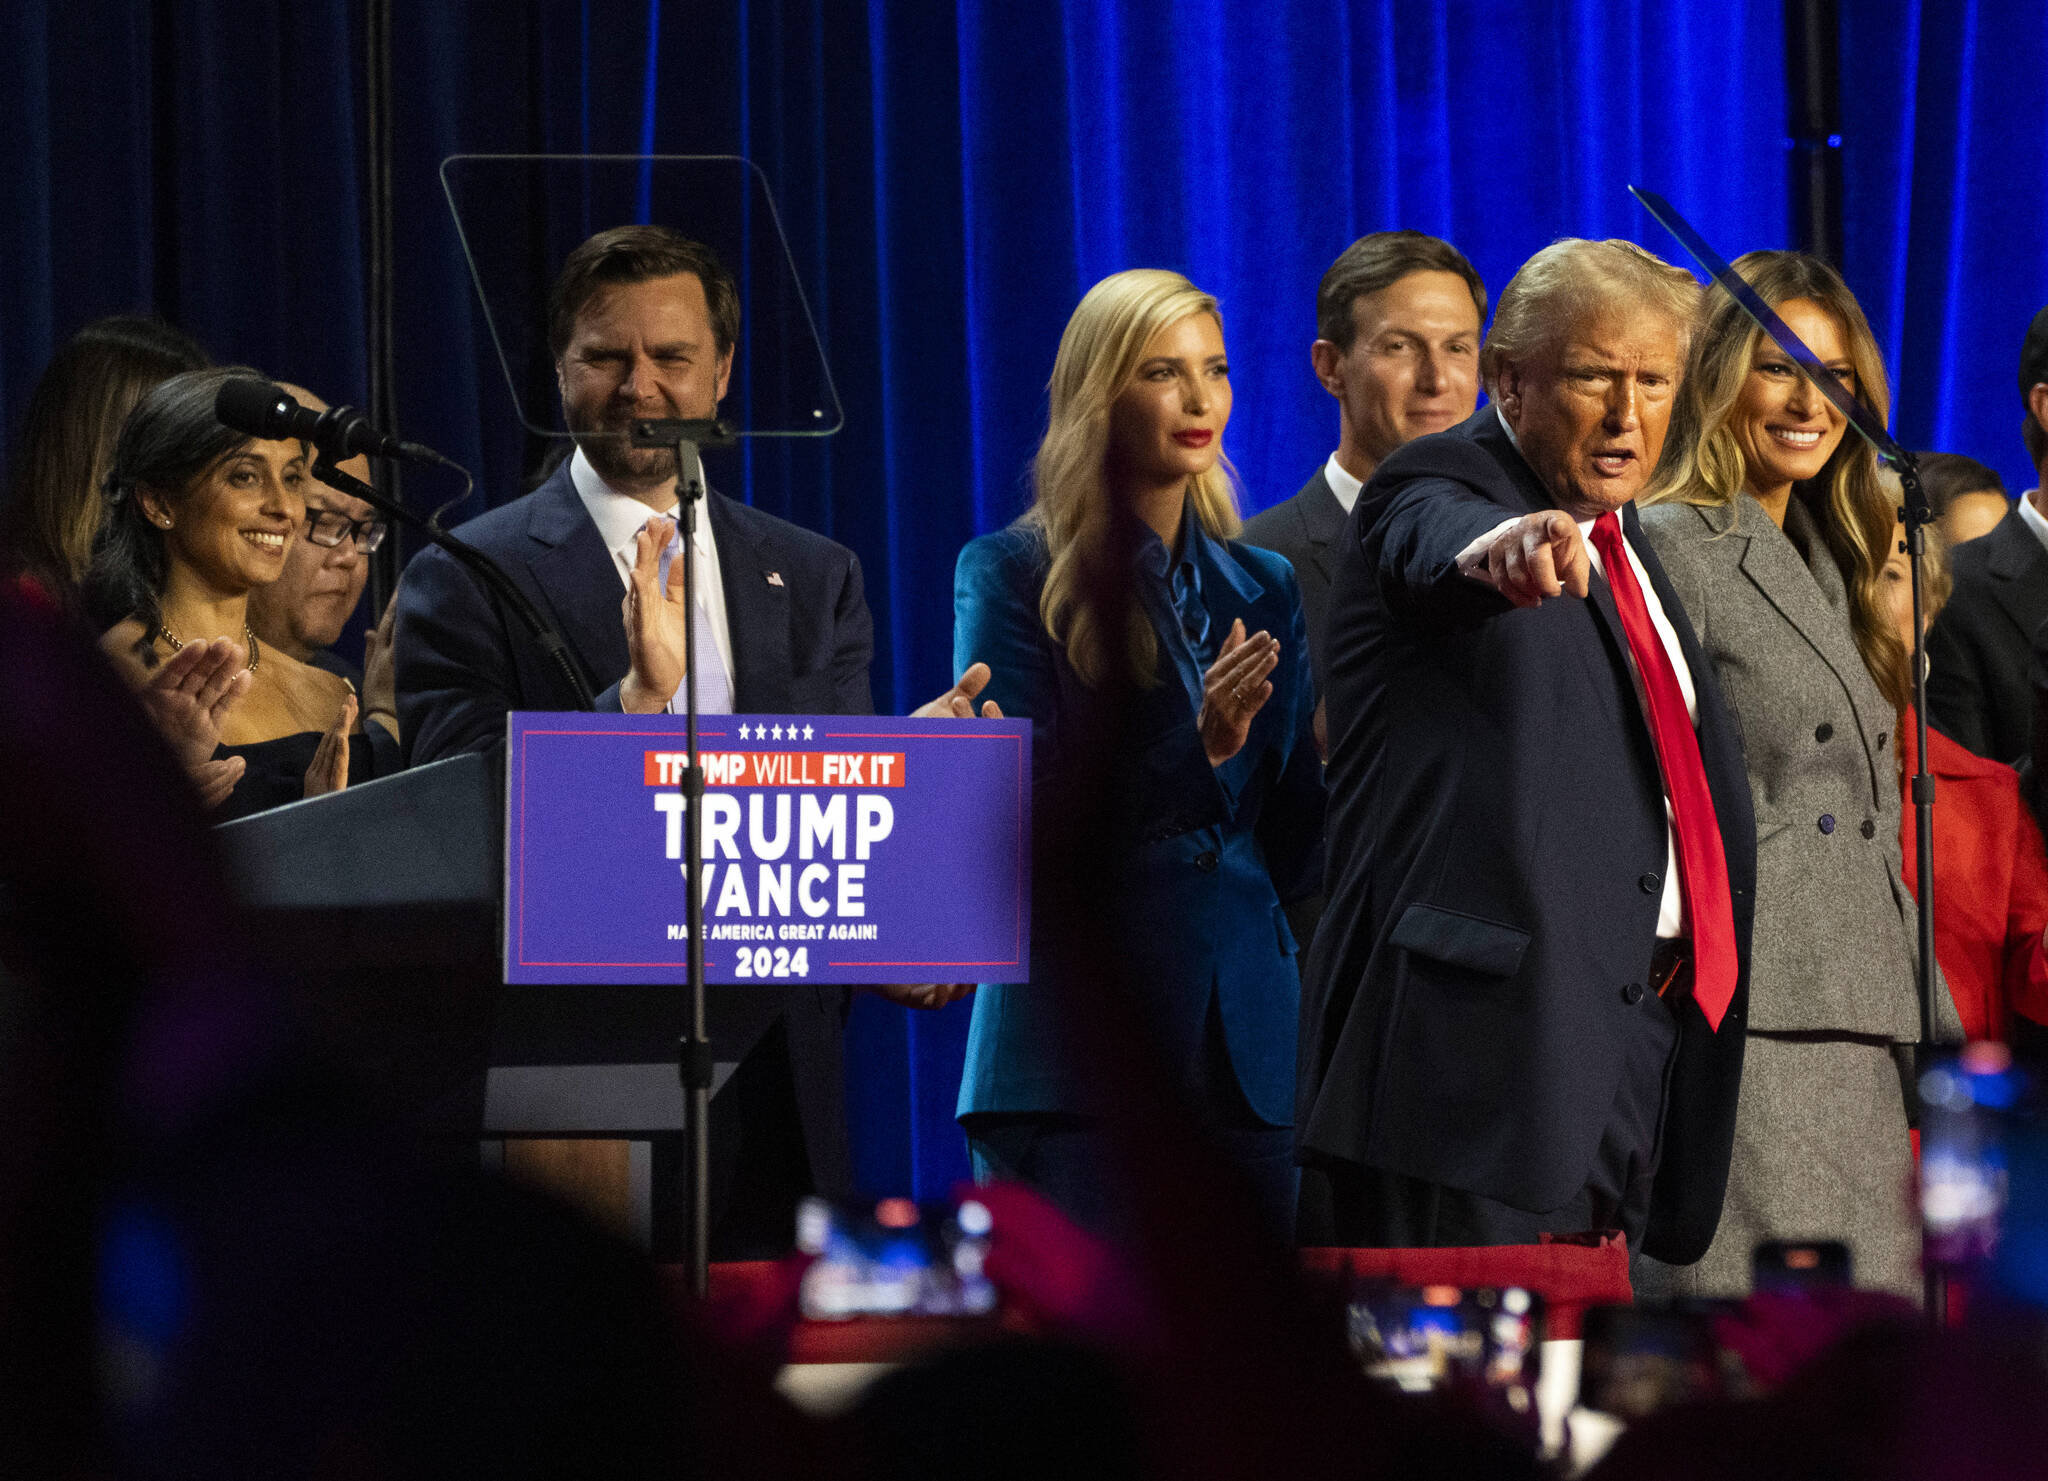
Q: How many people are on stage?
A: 11